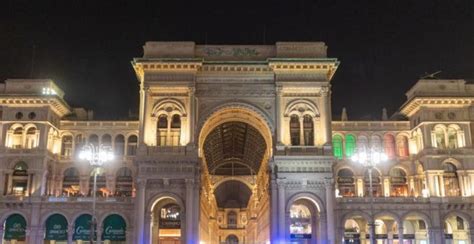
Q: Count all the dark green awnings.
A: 4